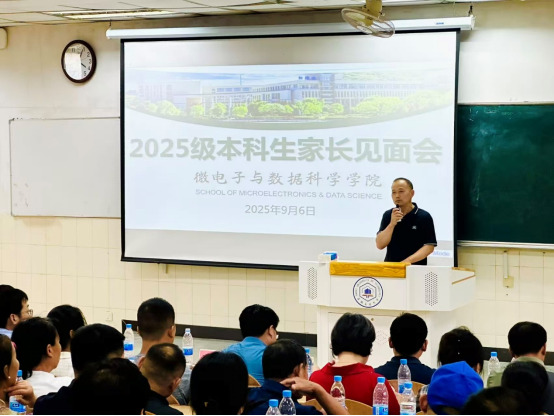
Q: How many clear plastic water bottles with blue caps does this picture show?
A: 11